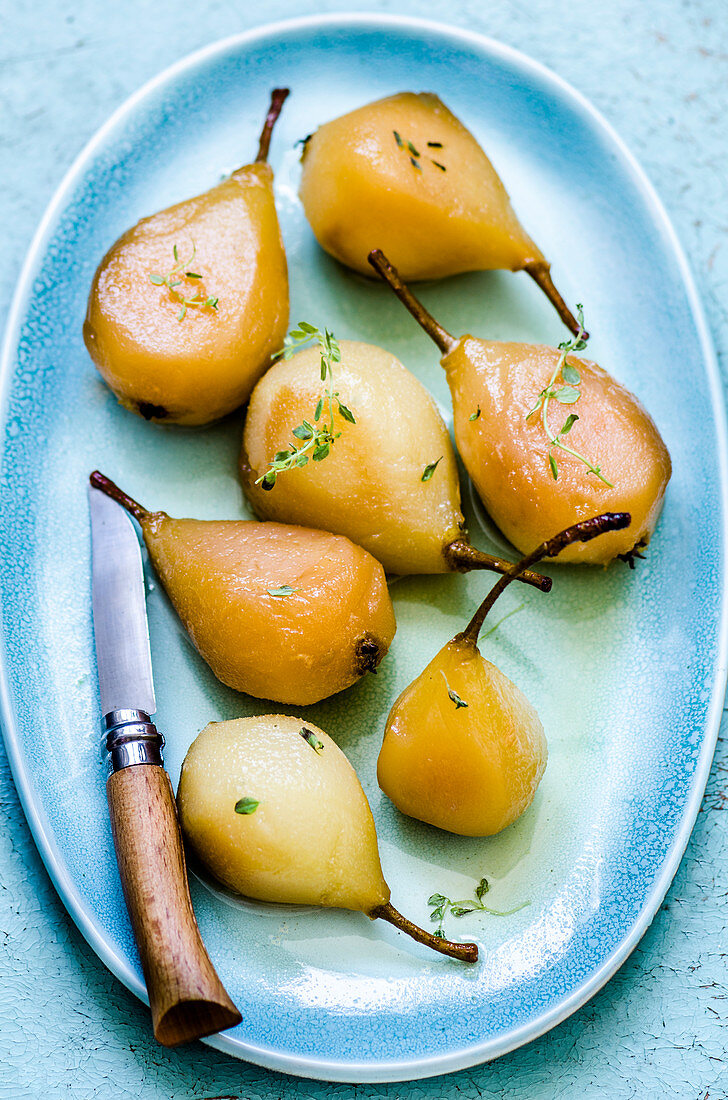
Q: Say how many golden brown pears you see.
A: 7